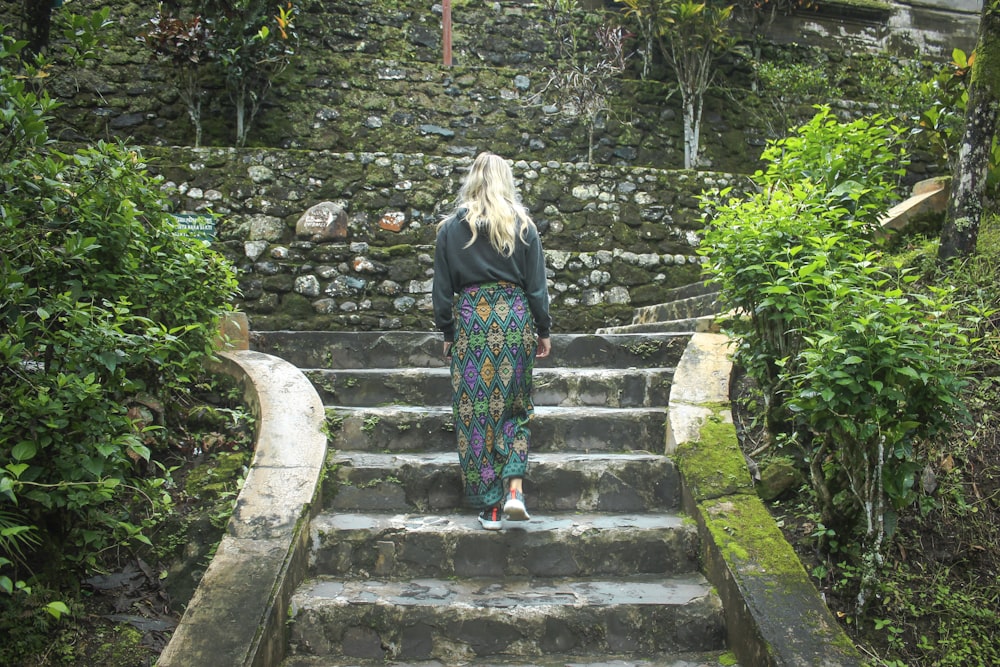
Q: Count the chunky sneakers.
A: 2